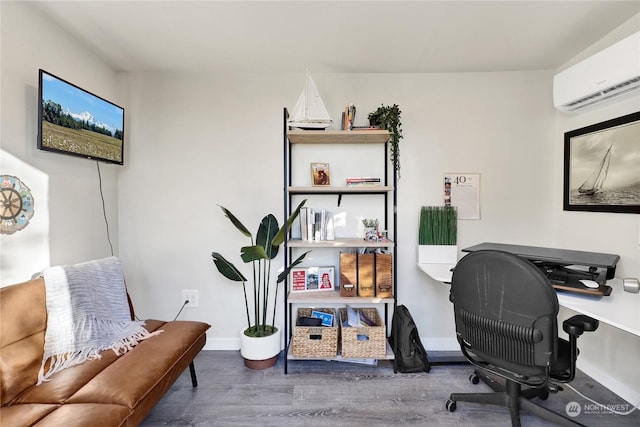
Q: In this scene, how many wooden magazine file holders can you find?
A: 3